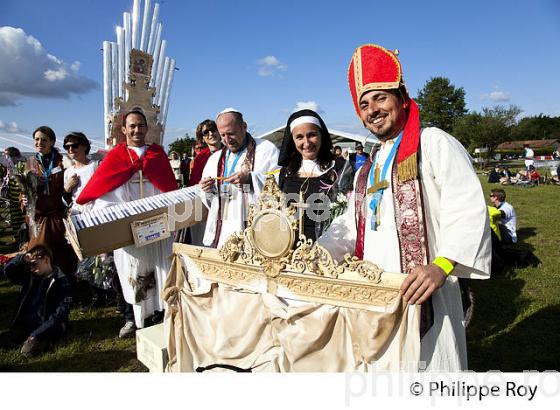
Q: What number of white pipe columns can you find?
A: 11